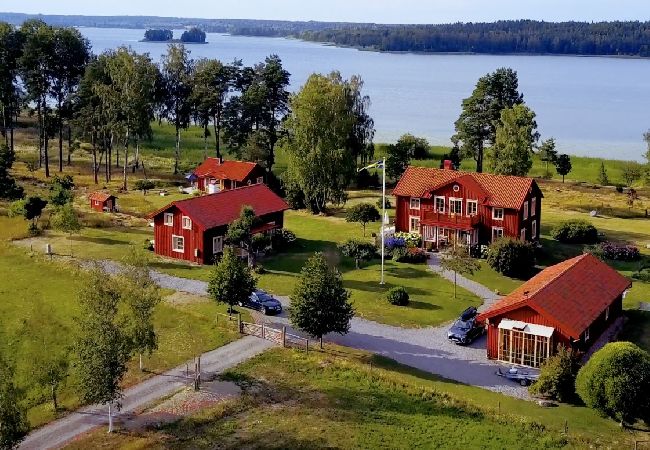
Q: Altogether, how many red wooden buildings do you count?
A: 5